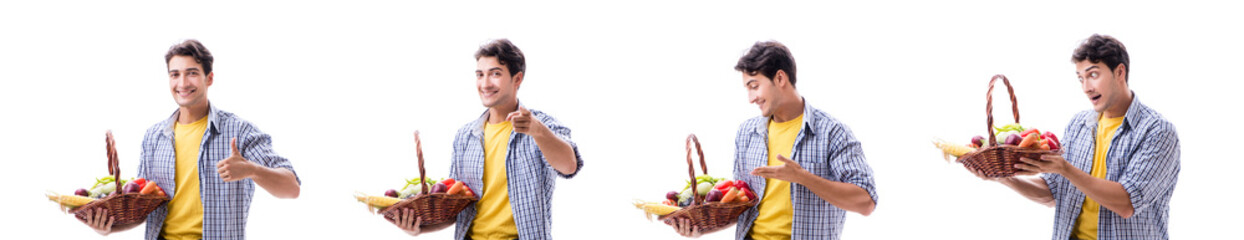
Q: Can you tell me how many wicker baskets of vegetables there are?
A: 4